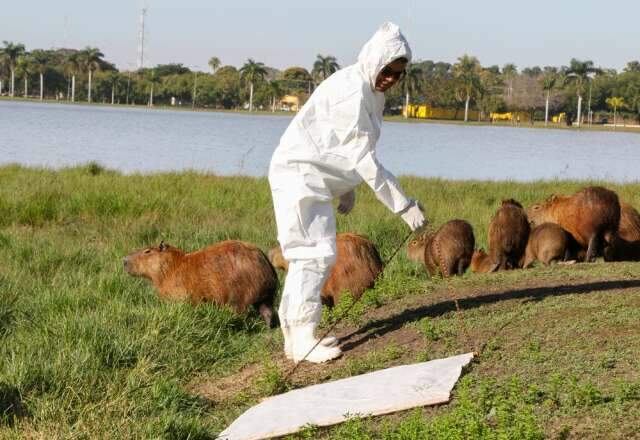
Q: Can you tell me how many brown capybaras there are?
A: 8